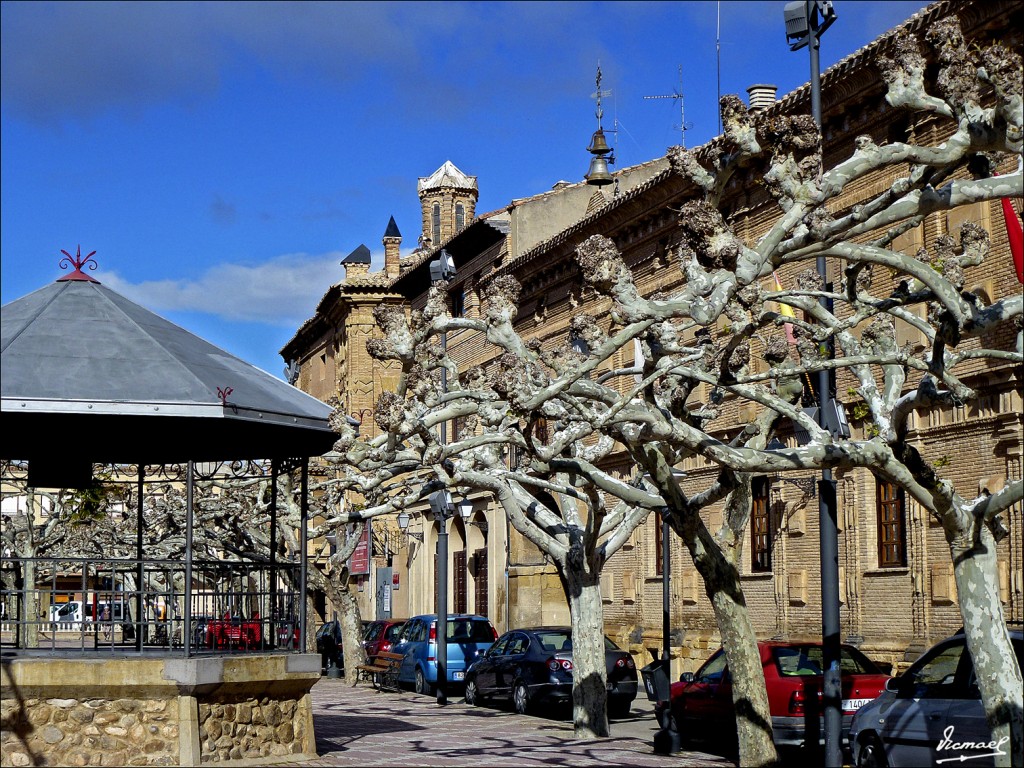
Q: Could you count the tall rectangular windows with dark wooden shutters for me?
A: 3